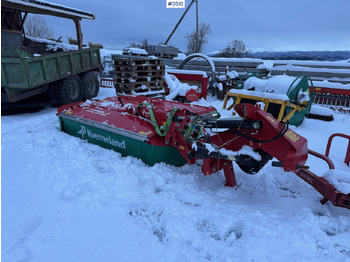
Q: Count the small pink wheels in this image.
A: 0